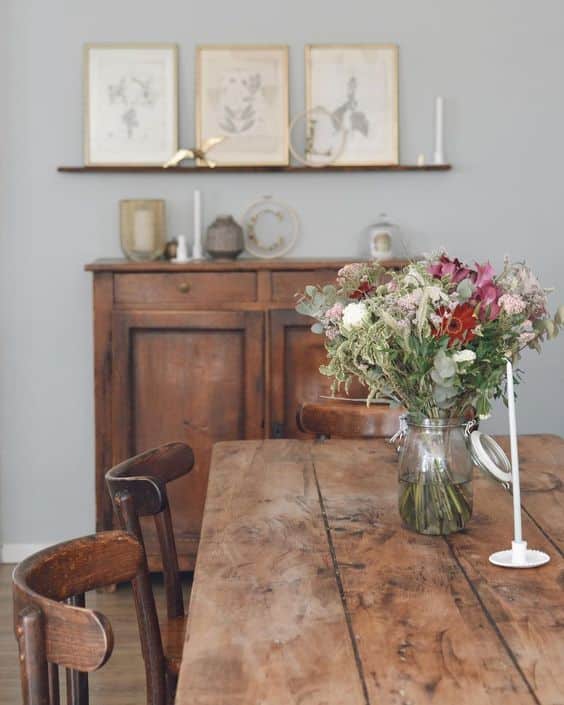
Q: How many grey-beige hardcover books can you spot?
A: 0